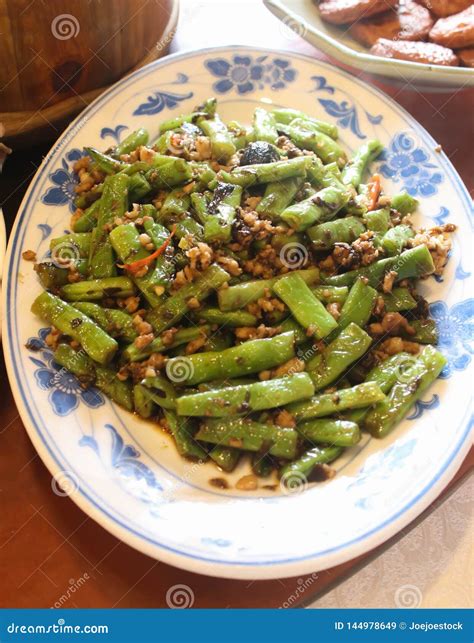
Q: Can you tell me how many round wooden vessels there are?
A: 1